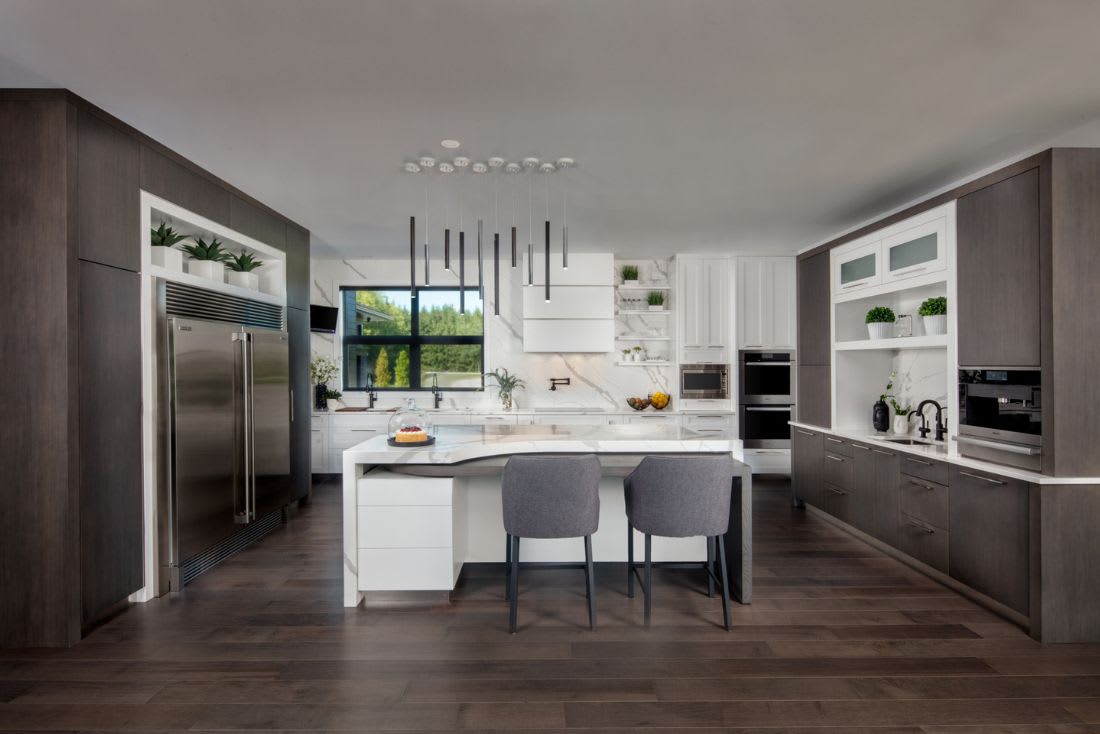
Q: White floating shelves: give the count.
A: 4